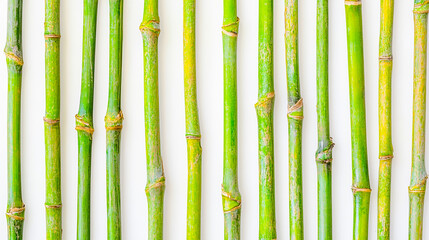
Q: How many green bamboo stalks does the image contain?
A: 13